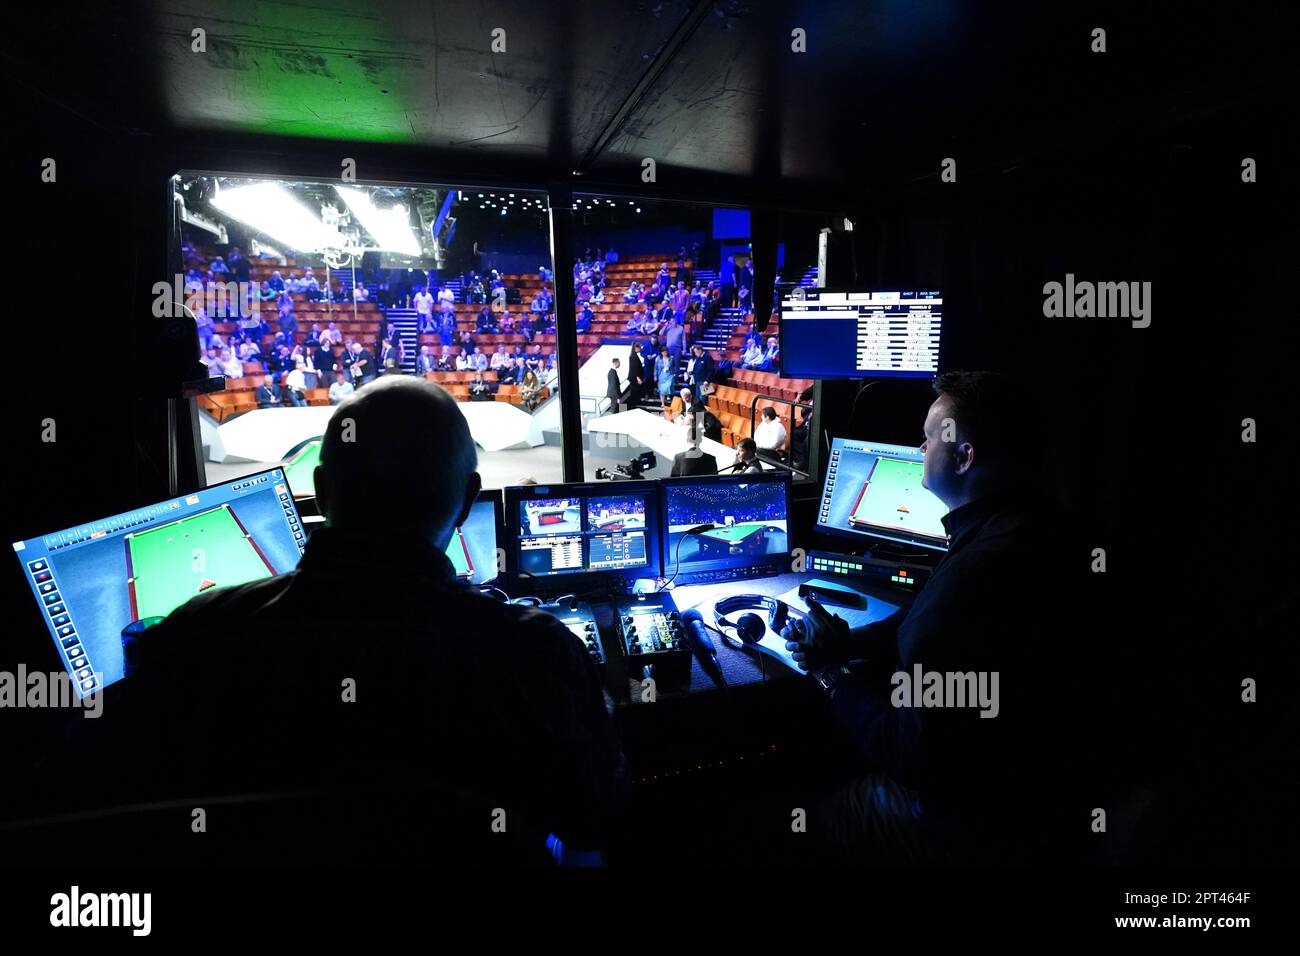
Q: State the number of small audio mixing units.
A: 2